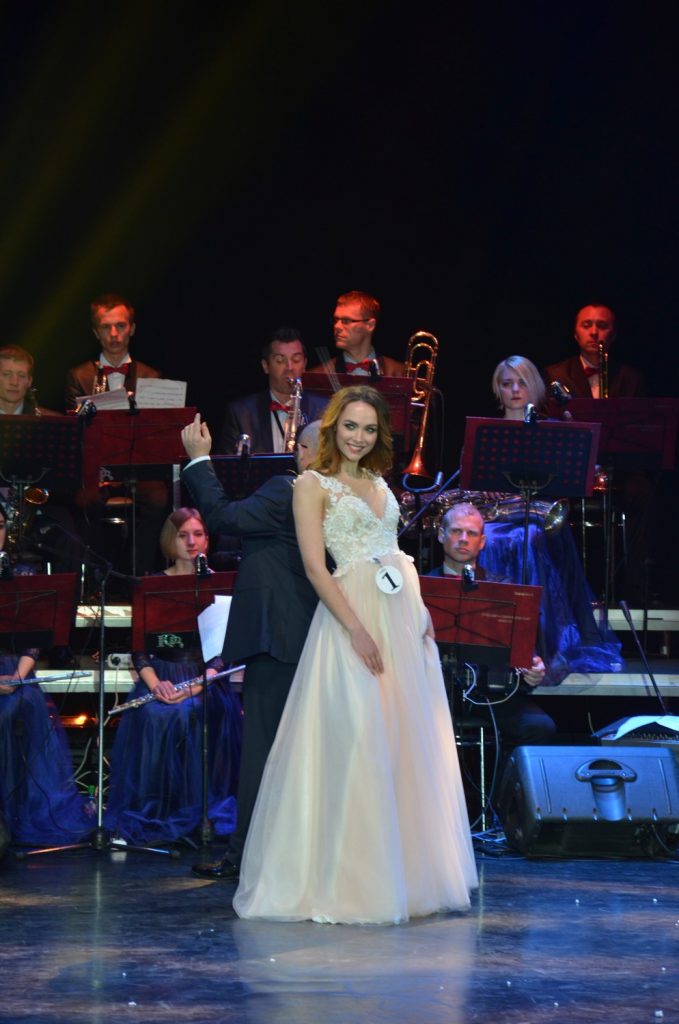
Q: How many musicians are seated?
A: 9